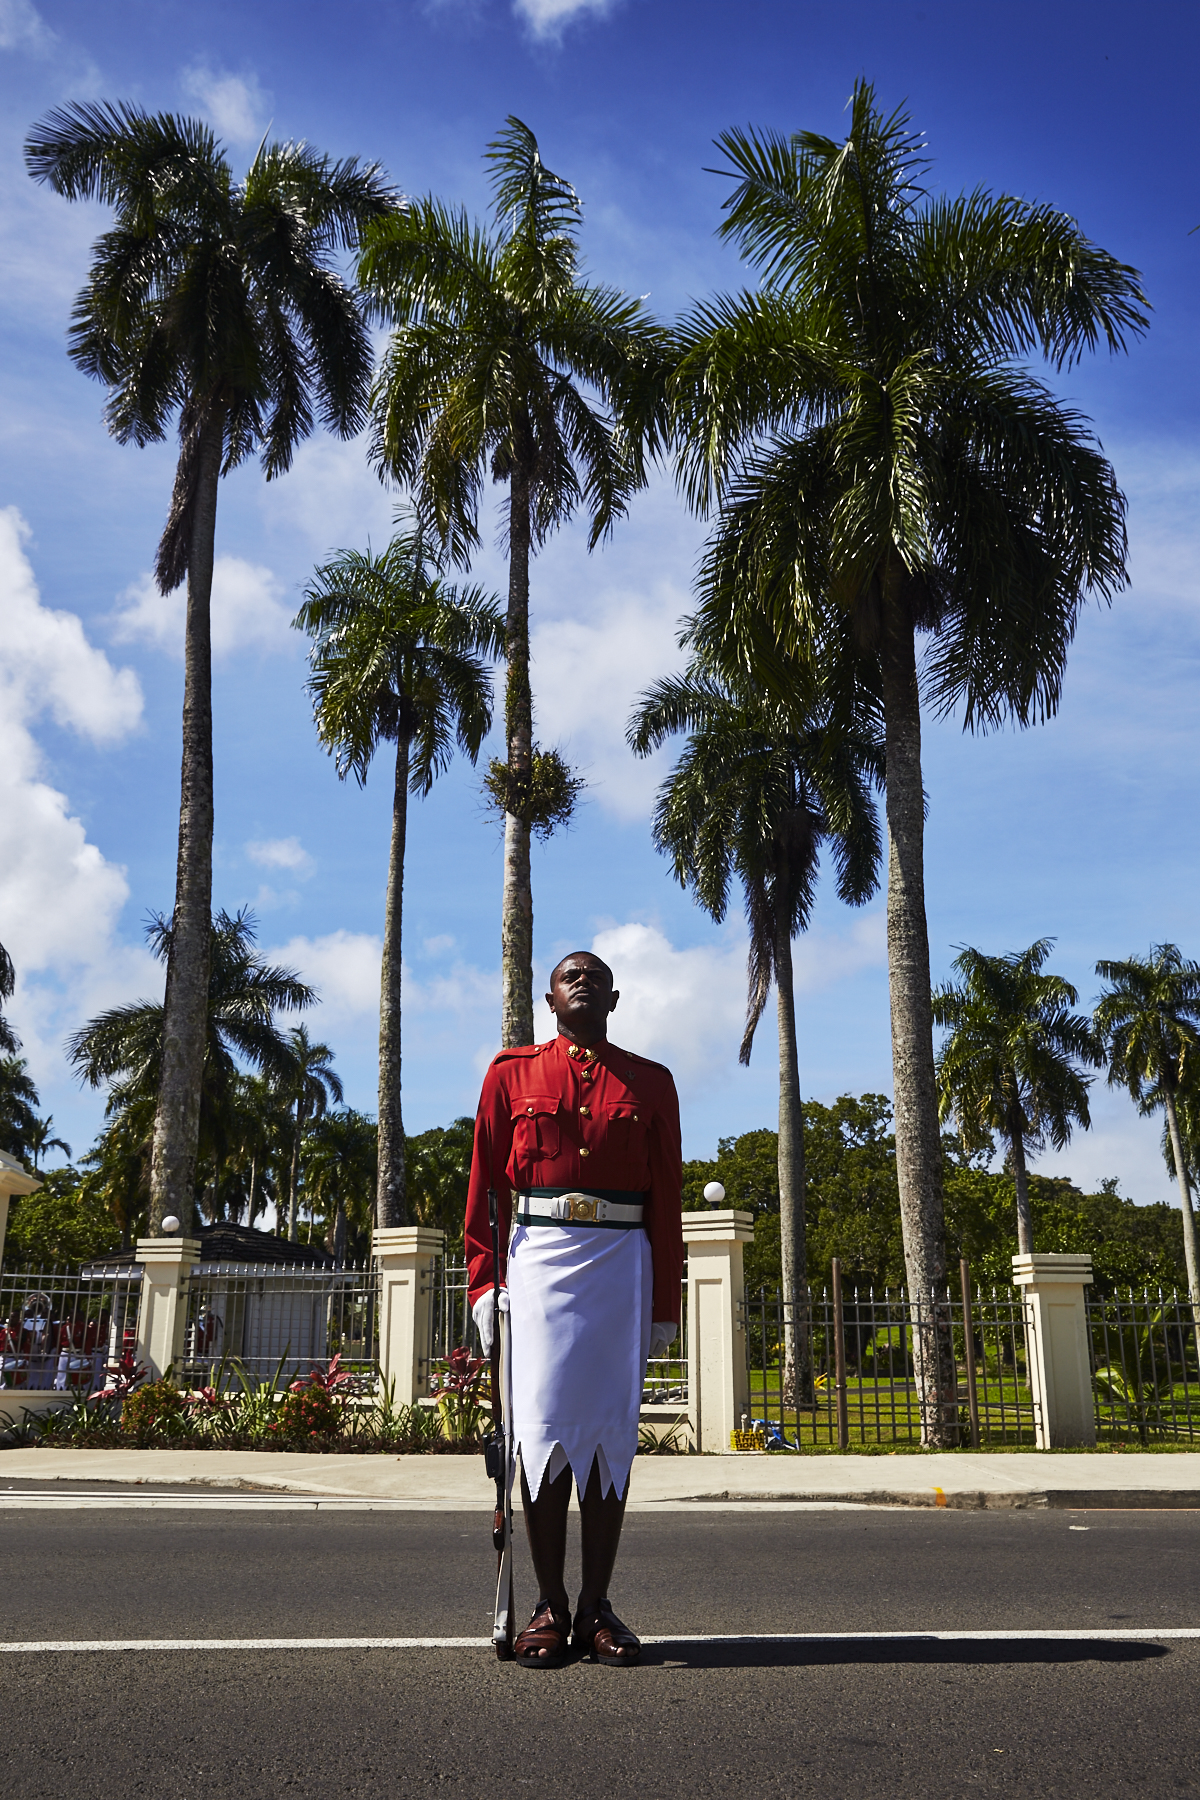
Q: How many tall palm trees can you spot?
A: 5